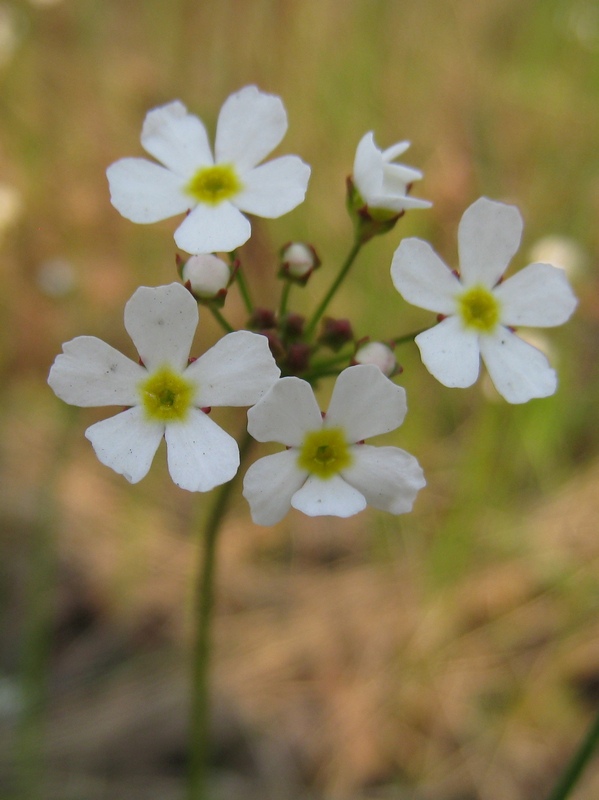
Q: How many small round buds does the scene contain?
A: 3